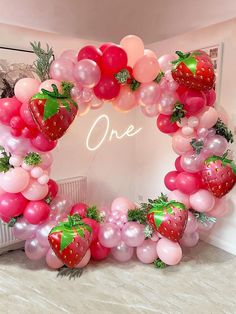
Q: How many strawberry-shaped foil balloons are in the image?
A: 5